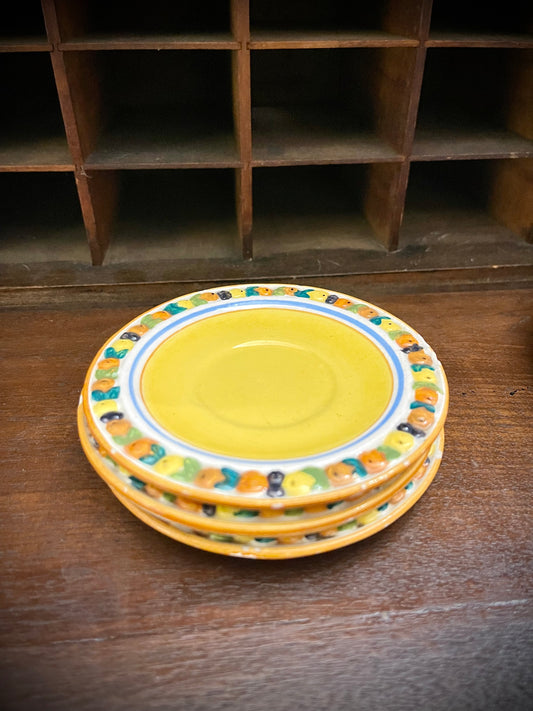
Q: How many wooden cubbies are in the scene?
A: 12